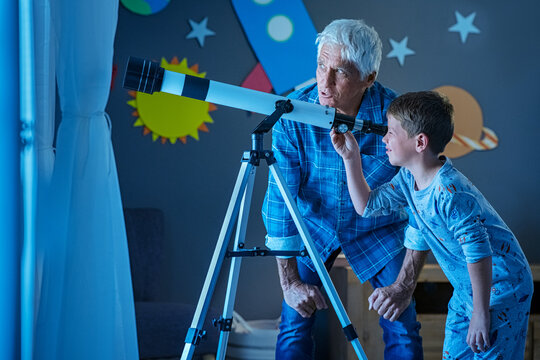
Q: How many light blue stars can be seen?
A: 3